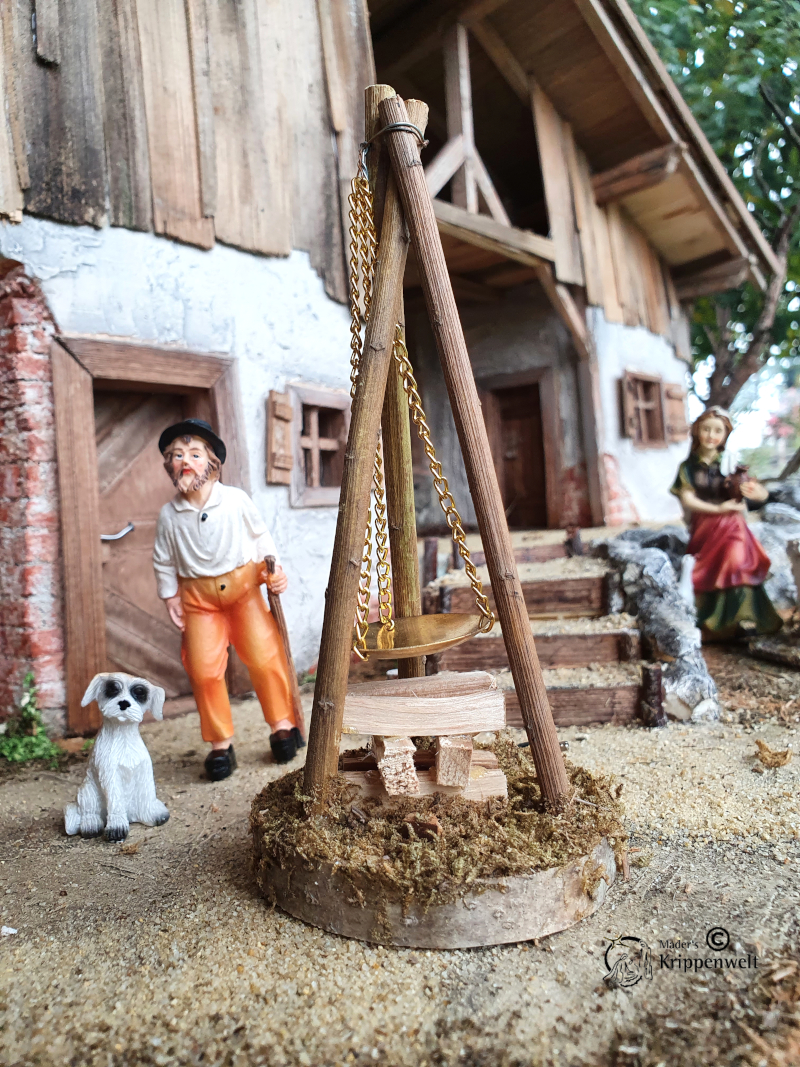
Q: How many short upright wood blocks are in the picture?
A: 2